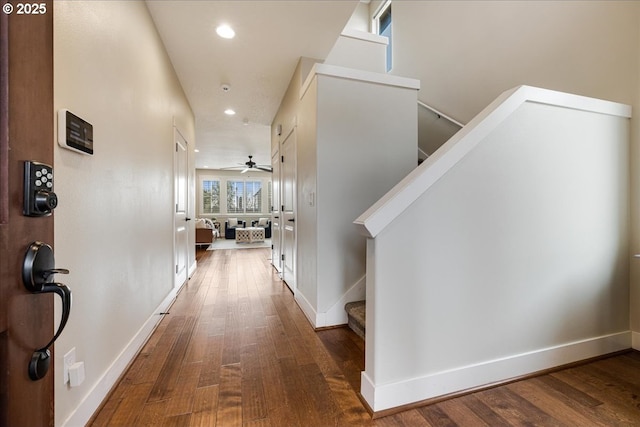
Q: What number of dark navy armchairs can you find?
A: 2